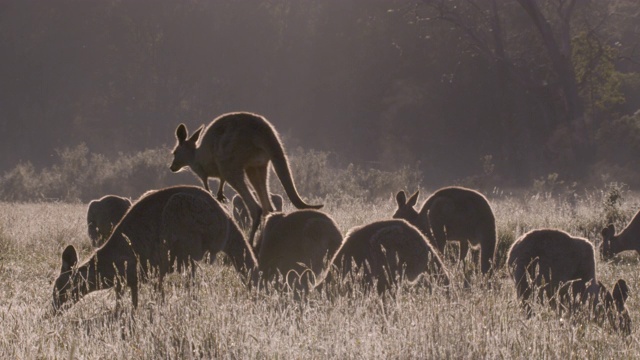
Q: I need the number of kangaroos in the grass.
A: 9